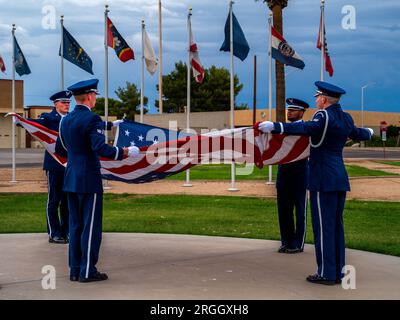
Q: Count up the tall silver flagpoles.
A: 8